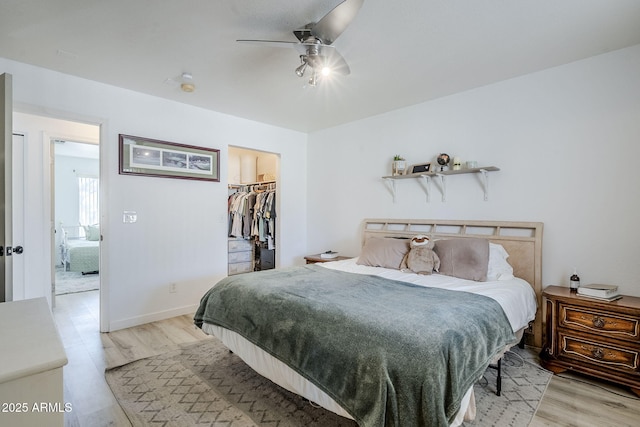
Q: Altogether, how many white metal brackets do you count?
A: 4